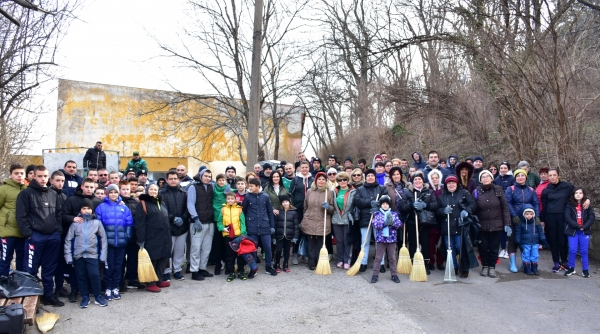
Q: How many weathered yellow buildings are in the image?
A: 1